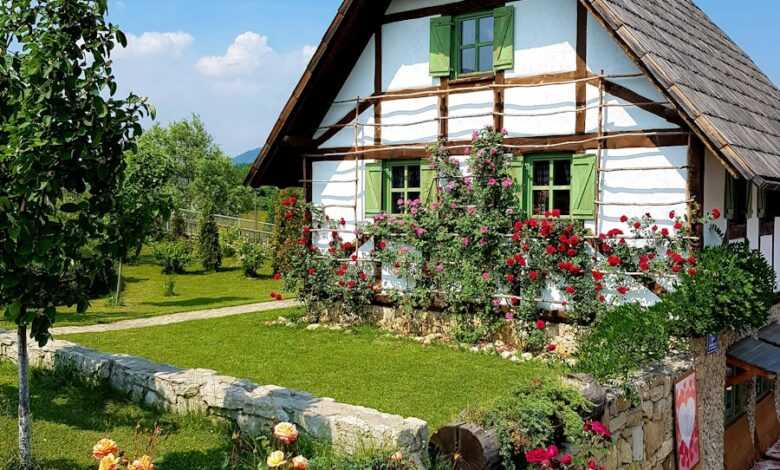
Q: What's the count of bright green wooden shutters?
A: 6